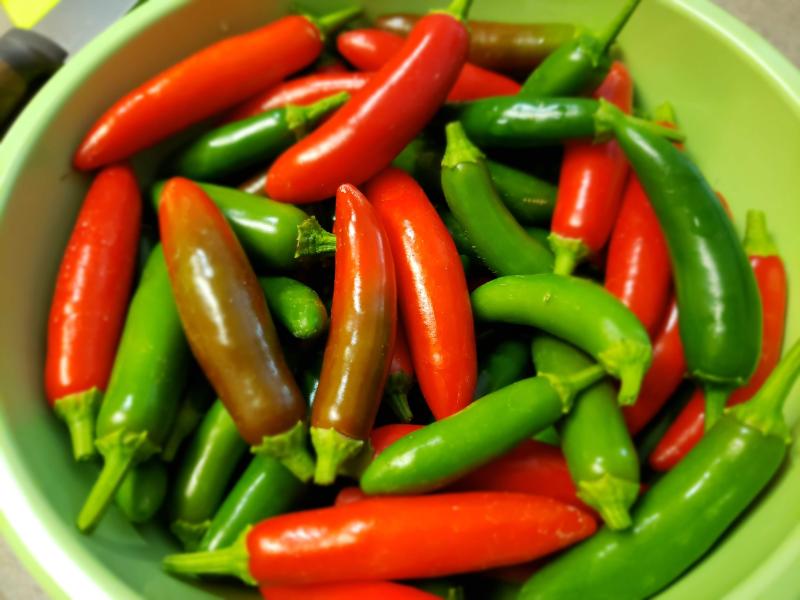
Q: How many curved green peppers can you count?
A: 3